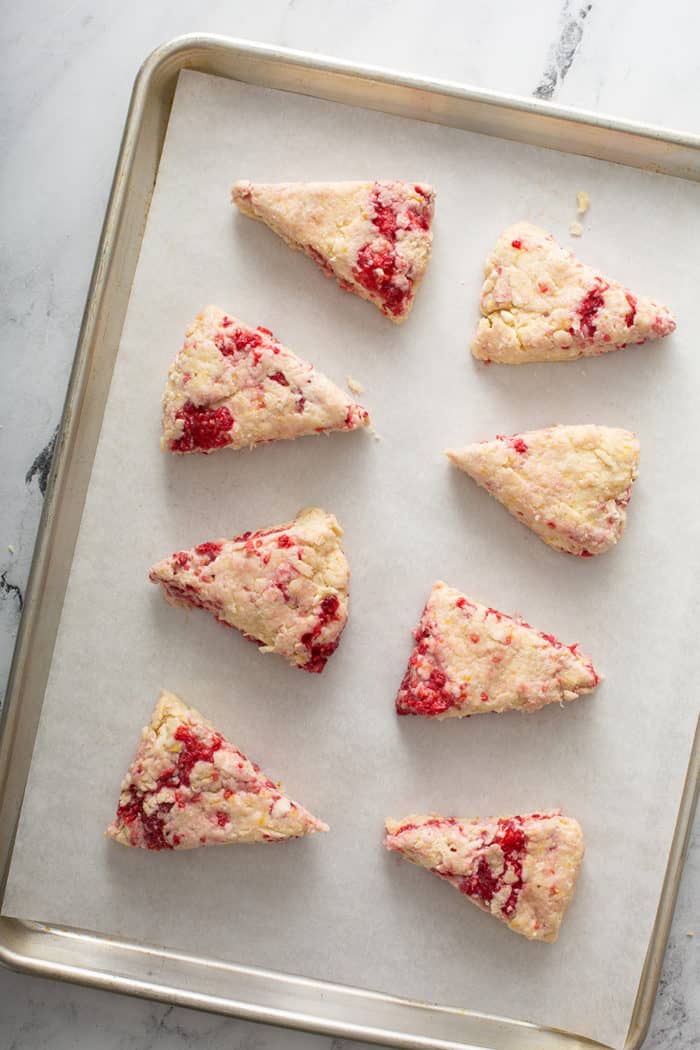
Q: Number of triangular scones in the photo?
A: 8